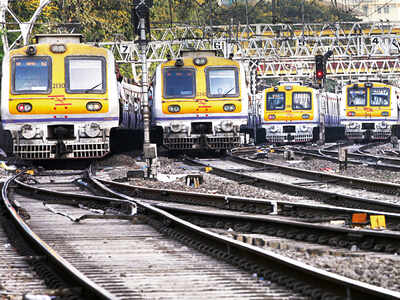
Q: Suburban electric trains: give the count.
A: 4